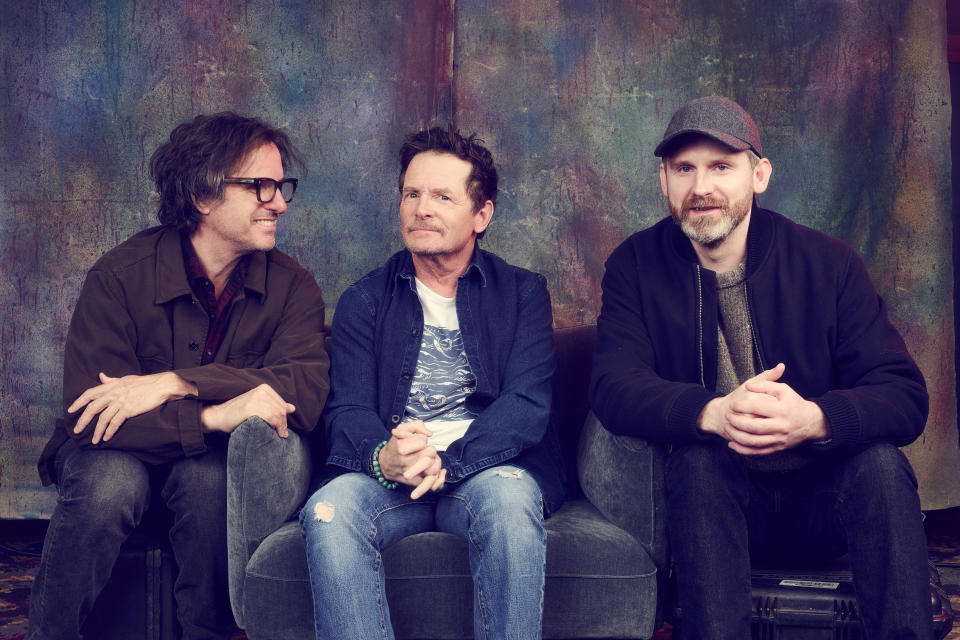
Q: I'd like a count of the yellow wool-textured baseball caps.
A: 0